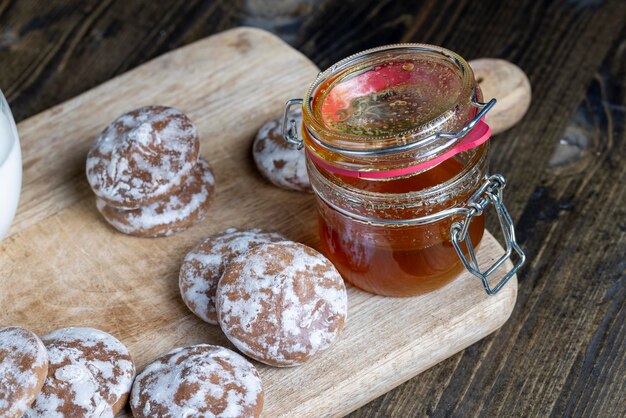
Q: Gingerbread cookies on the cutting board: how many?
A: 8